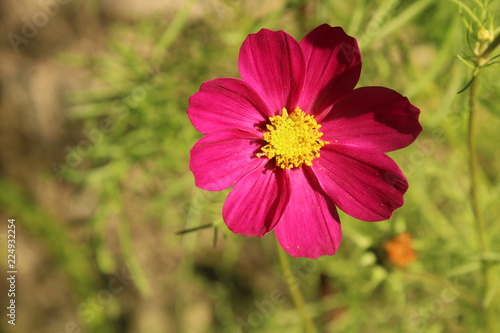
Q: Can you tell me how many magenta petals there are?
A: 8